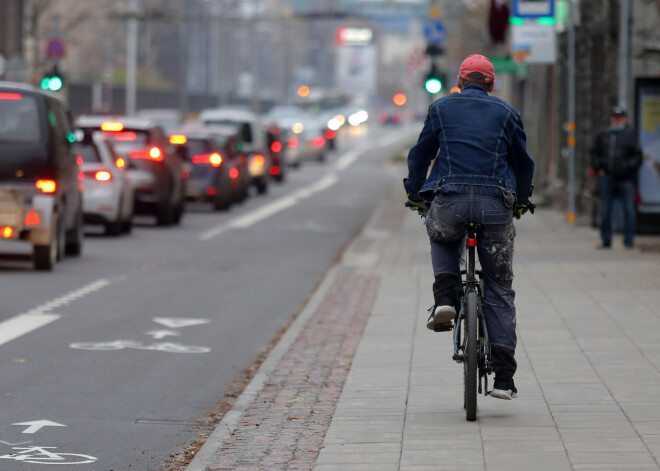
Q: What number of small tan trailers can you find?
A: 1